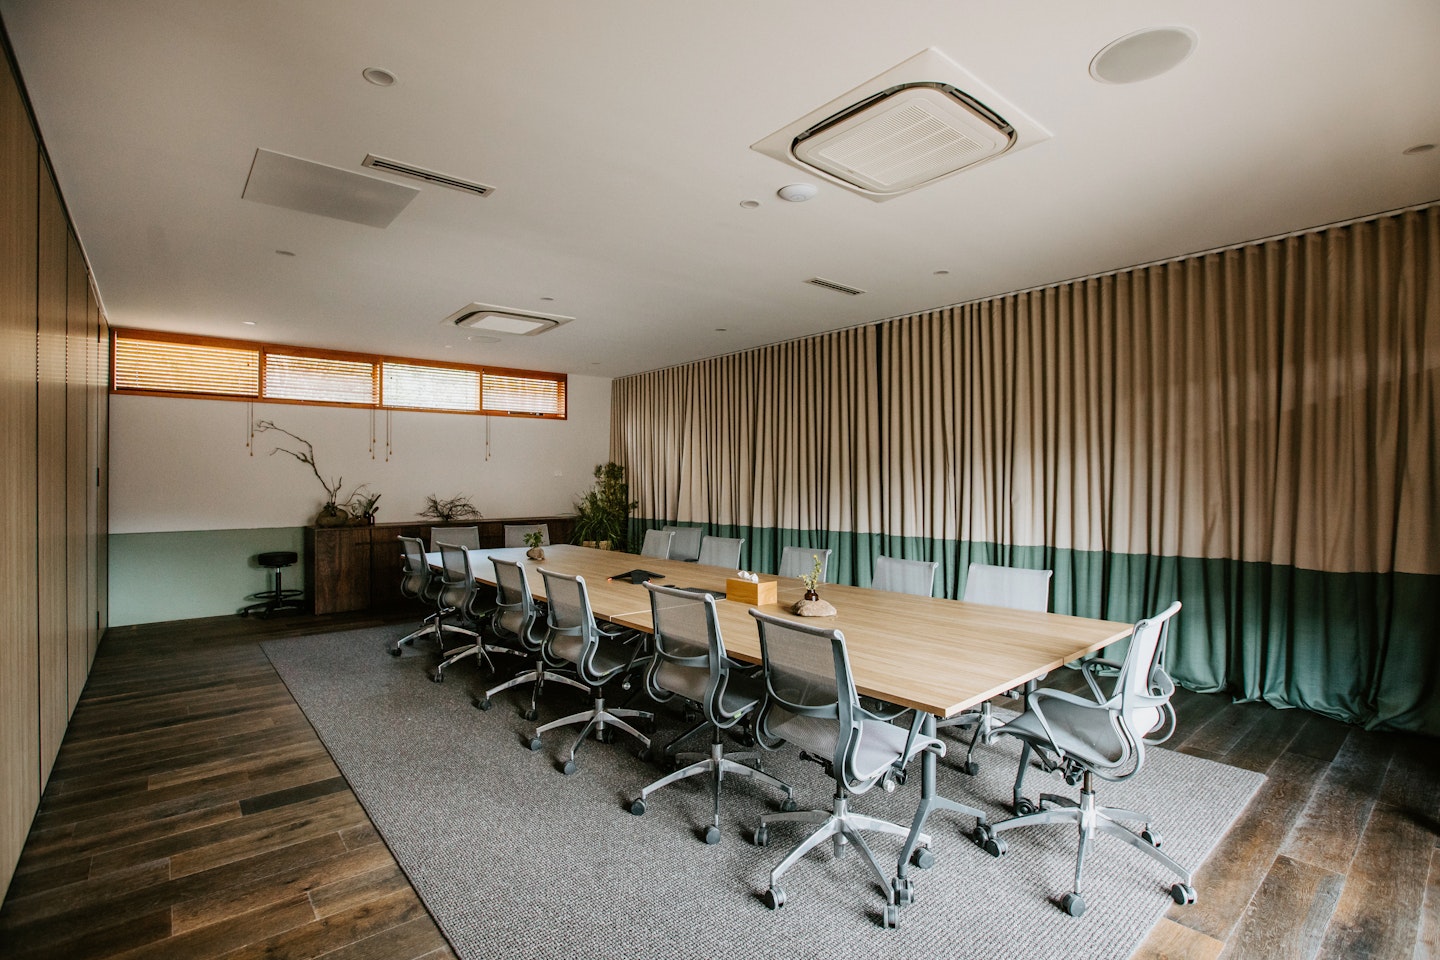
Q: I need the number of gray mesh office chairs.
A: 15